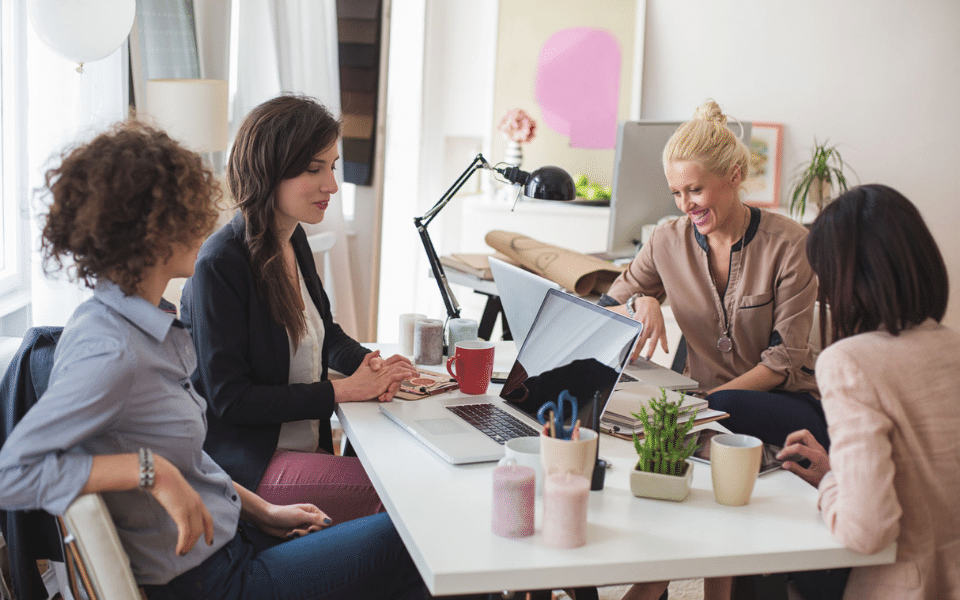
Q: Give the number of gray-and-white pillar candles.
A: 3